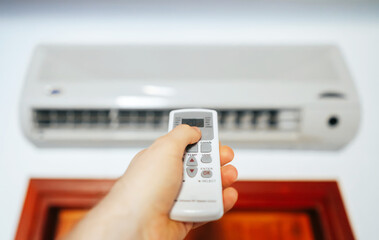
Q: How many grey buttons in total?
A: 6